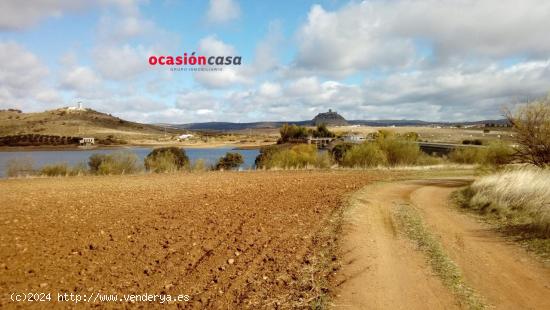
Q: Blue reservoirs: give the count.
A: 1